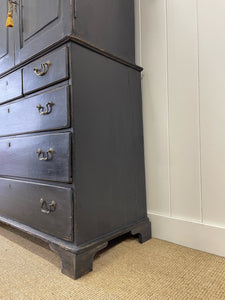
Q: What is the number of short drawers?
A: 2